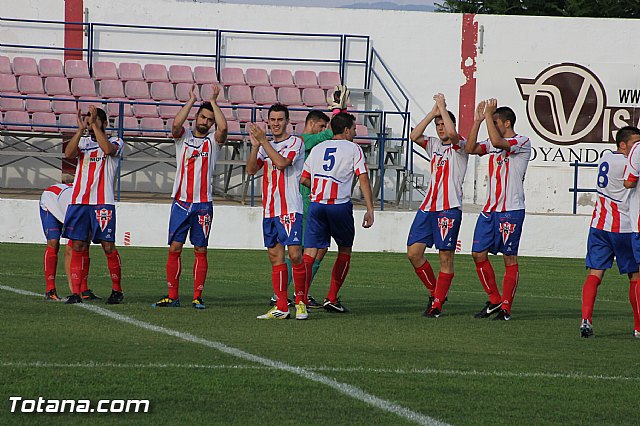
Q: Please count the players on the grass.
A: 10